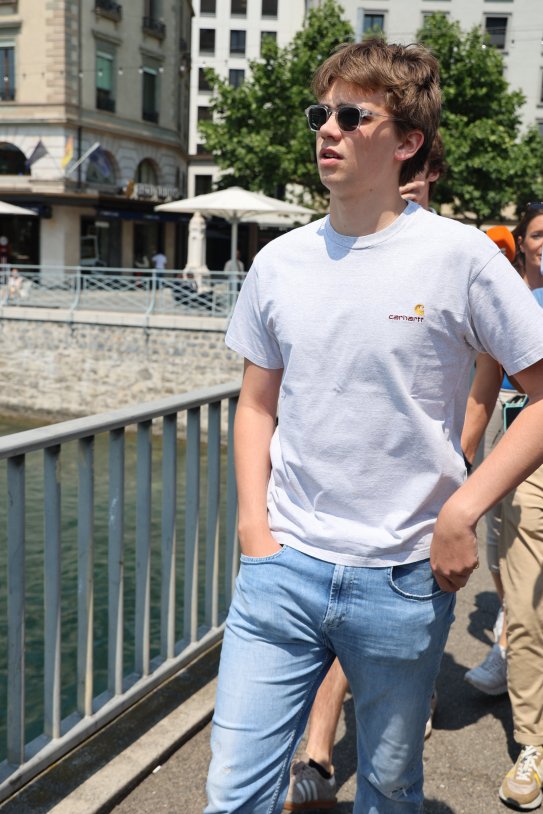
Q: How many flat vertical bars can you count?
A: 9